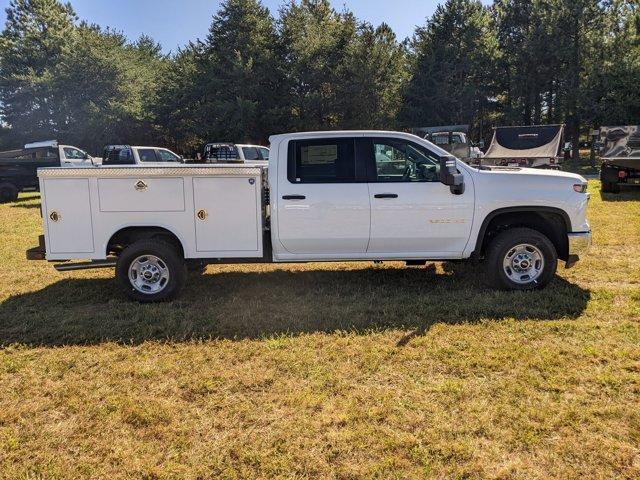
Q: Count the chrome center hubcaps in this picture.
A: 2